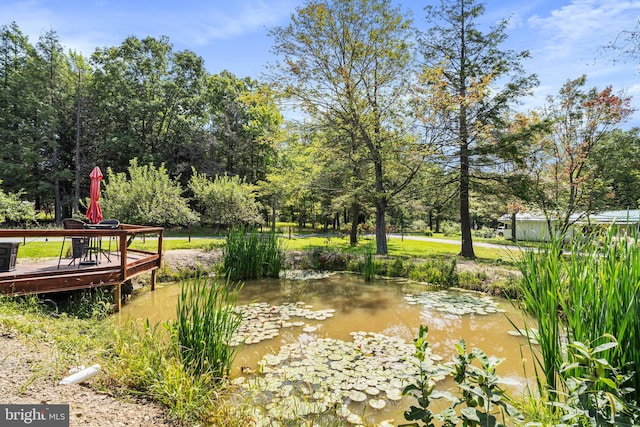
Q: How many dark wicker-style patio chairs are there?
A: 2